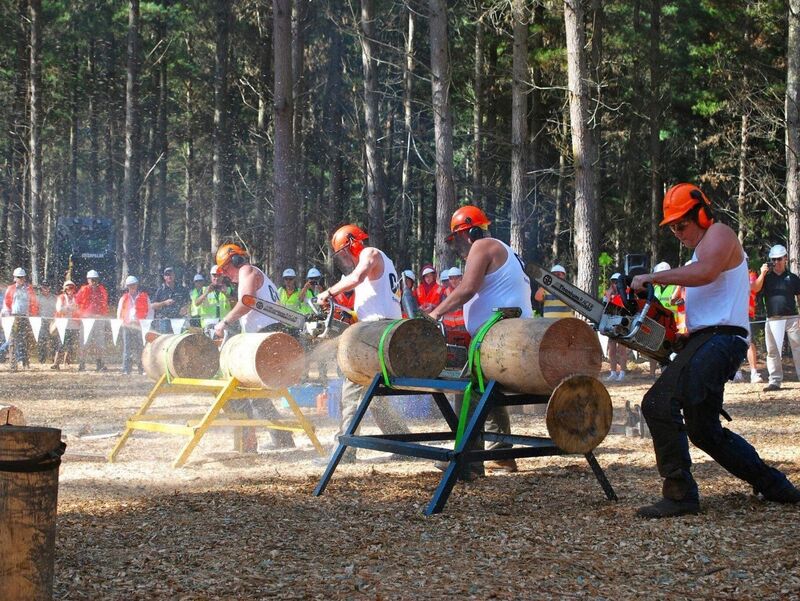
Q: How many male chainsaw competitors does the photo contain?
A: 4